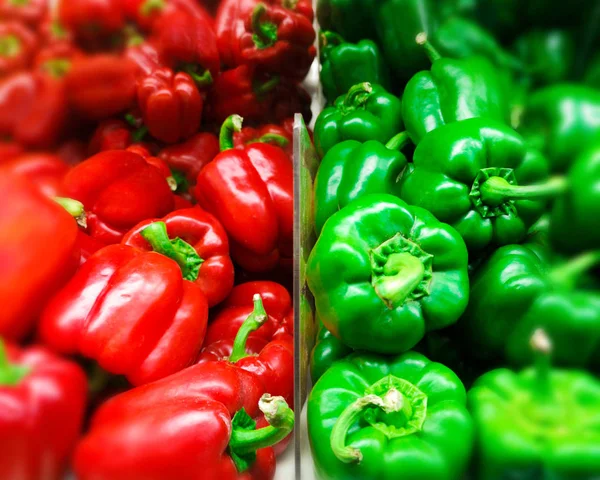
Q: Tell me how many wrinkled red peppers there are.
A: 0